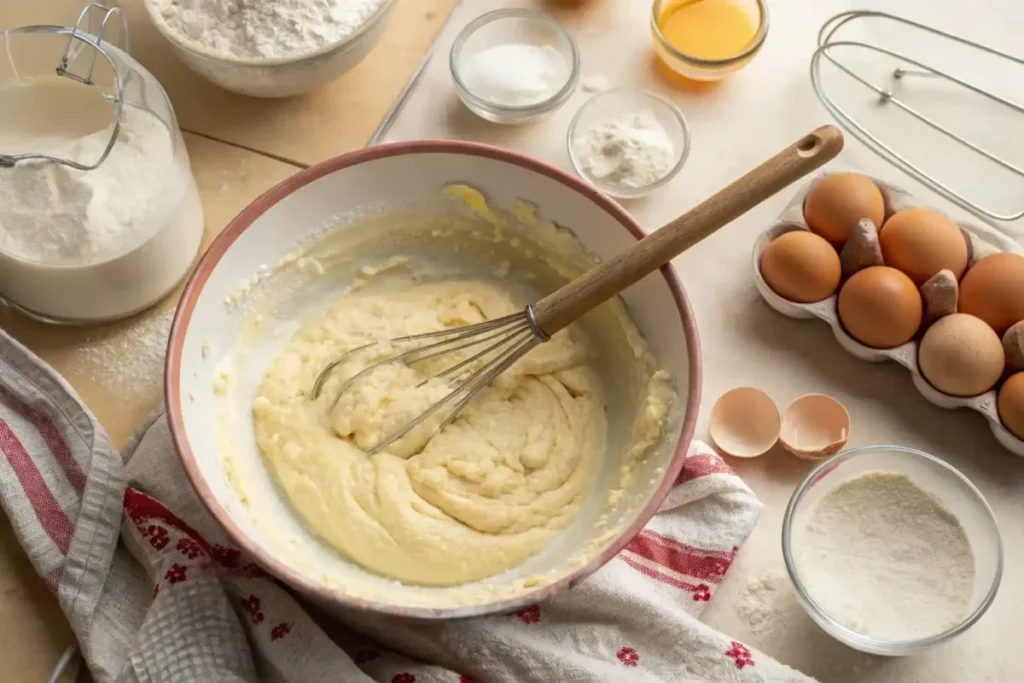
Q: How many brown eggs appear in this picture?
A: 7